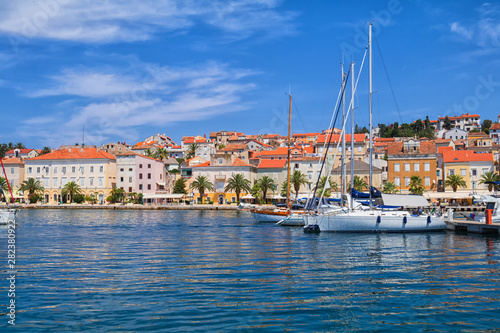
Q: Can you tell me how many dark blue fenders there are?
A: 3